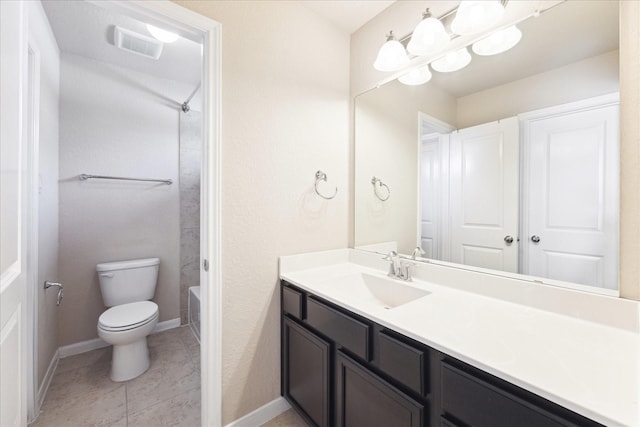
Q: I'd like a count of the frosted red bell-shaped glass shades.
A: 0